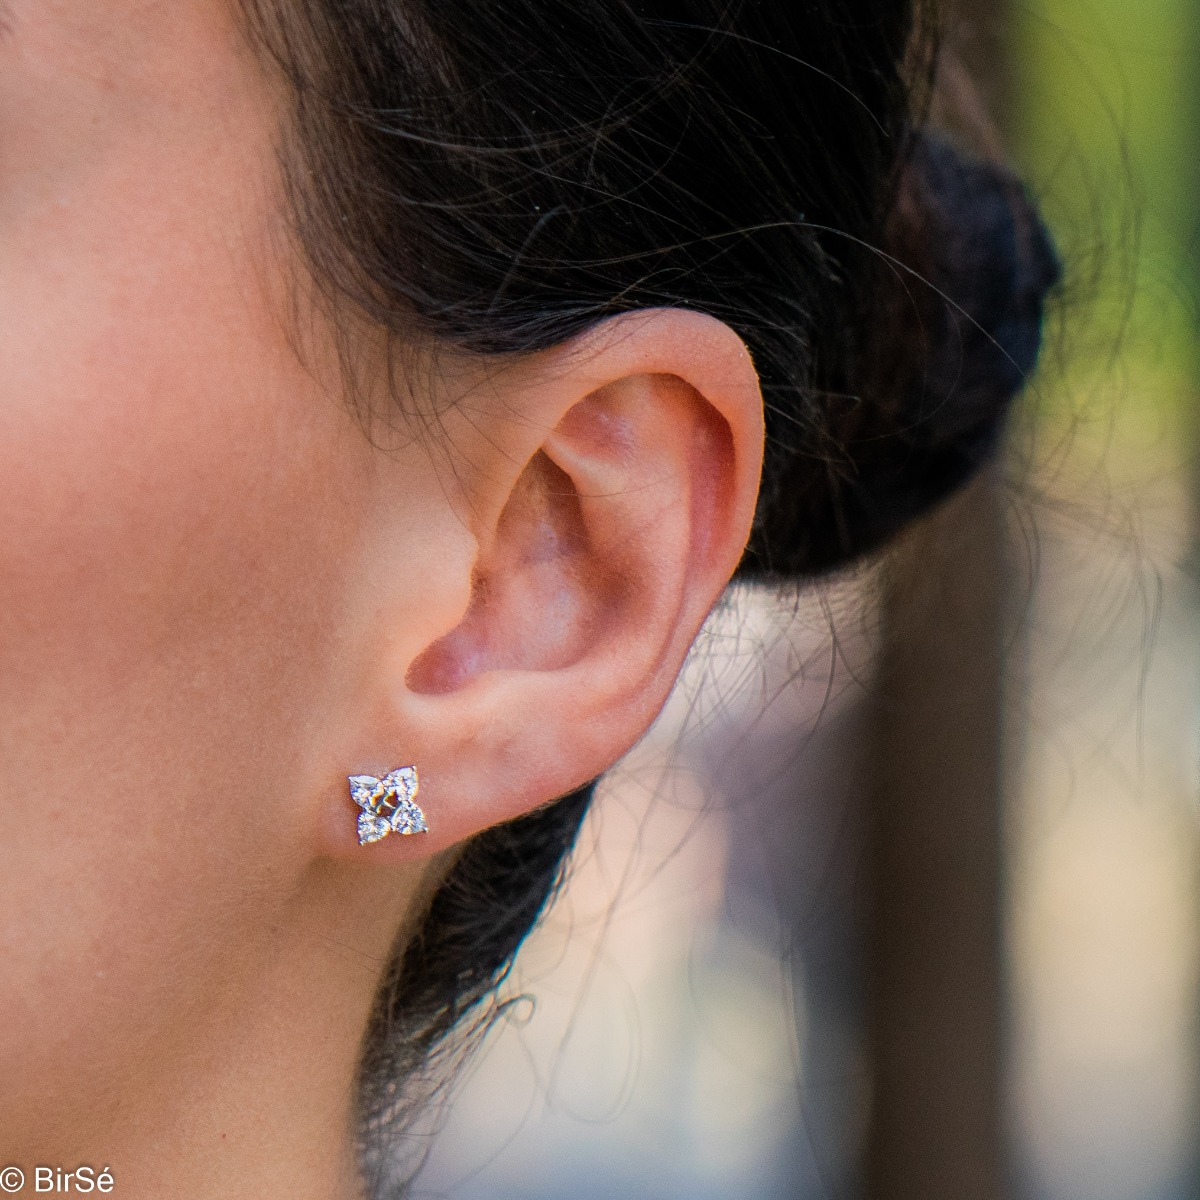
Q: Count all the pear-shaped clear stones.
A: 4